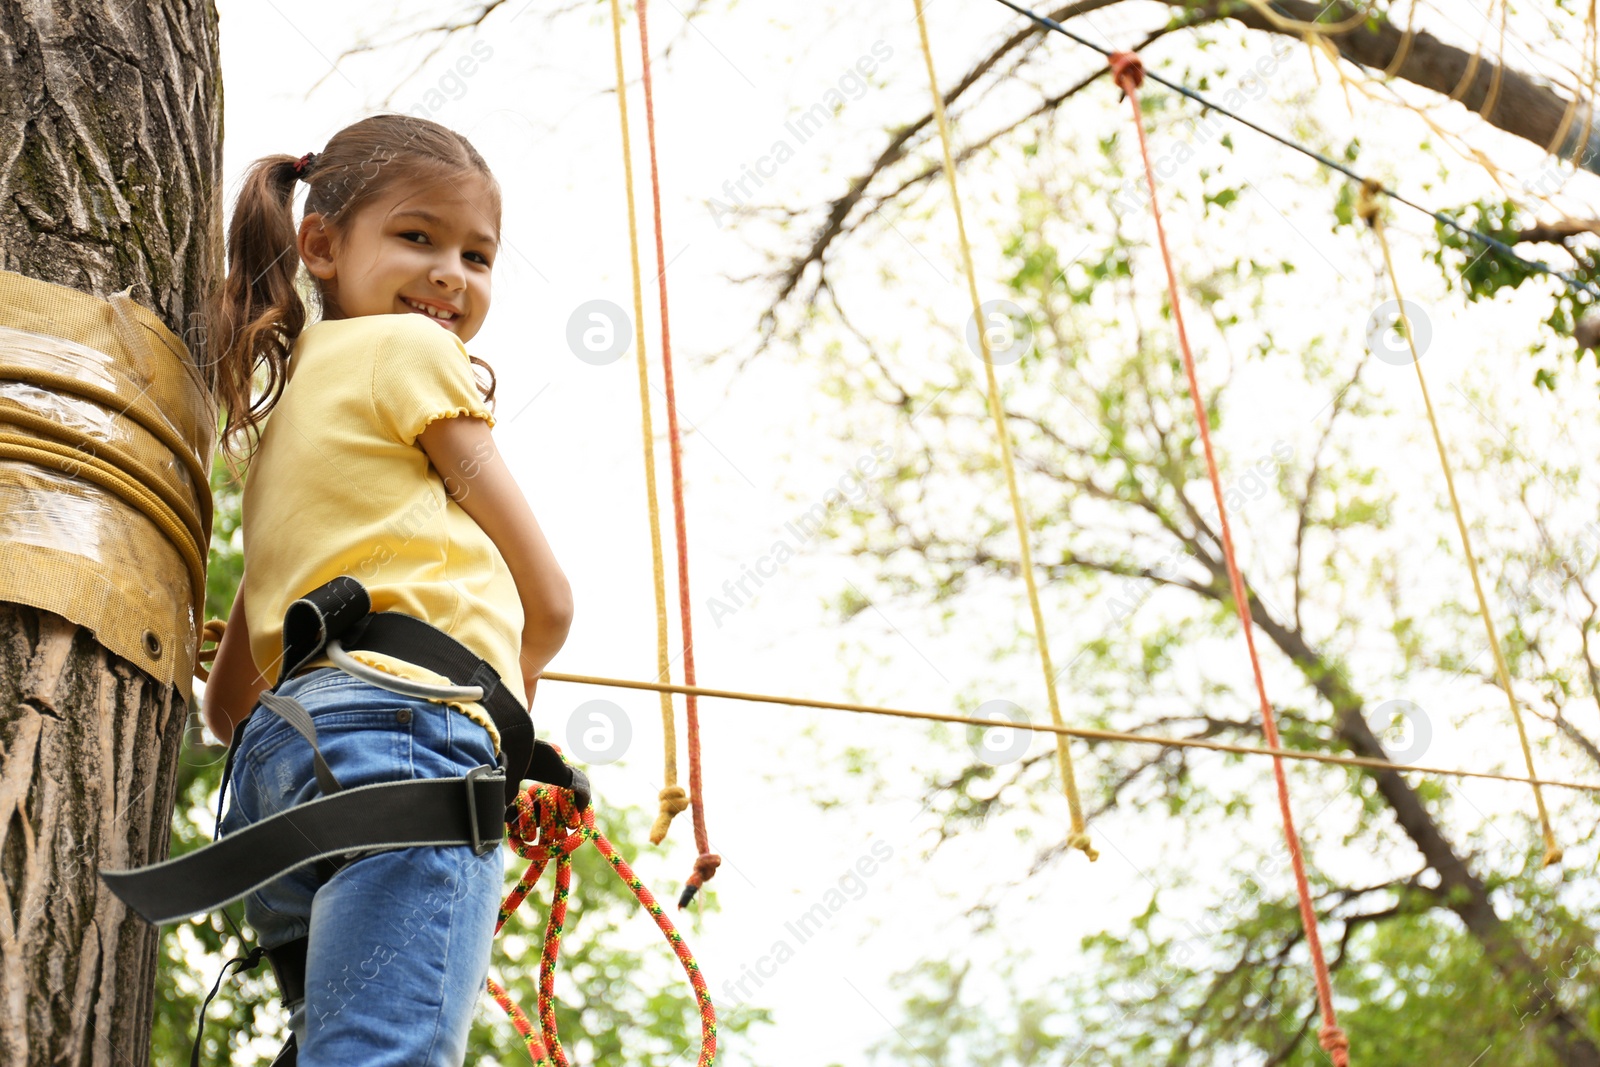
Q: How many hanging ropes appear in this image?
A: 5